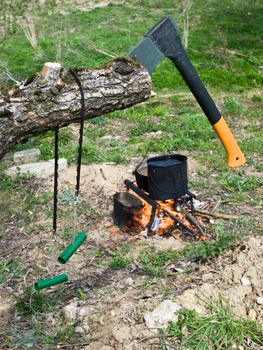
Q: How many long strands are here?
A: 2